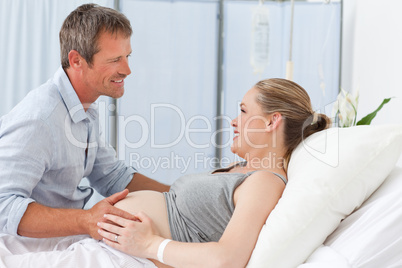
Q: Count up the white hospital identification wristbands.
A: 1